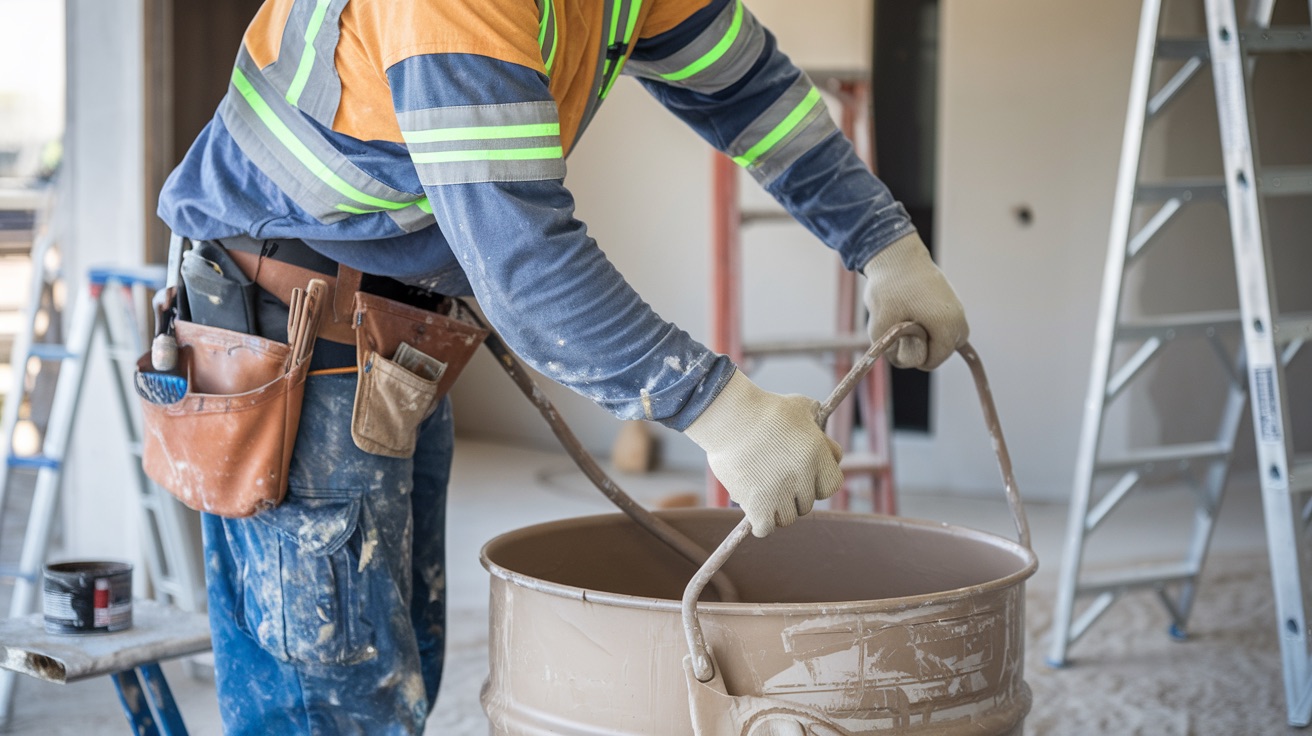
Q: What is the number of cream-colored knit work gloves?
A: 2